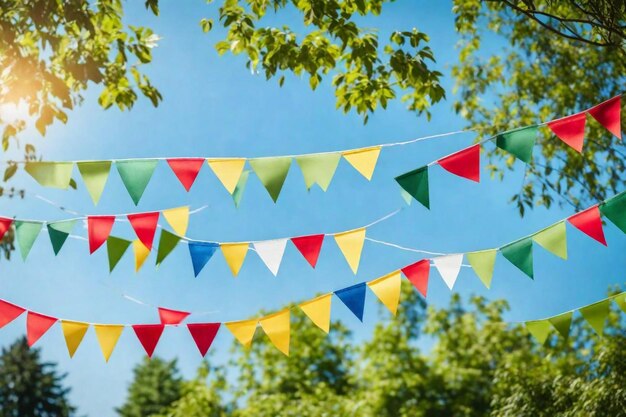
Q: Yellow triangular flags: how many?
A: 12